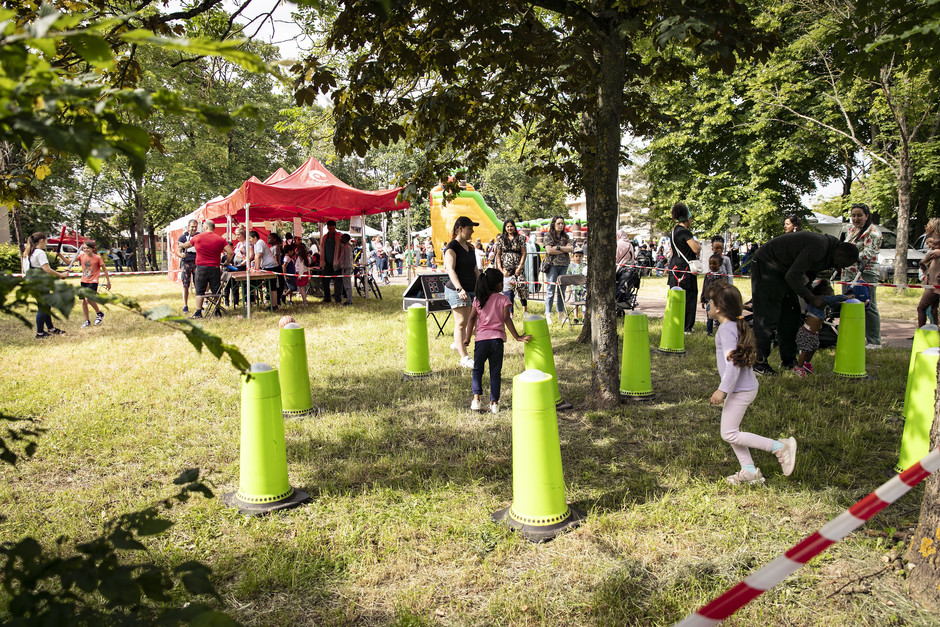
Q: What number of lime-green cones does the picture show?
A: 10